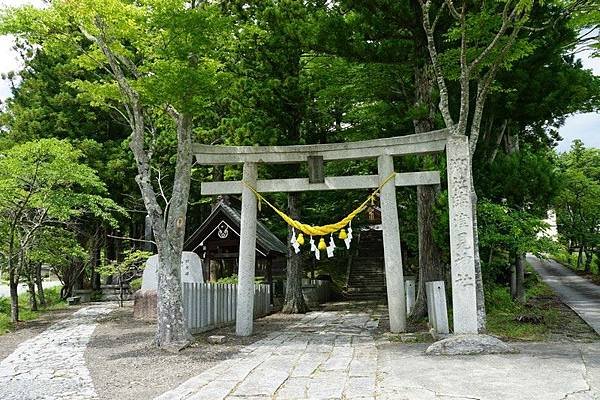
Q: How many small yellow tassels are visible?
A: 3